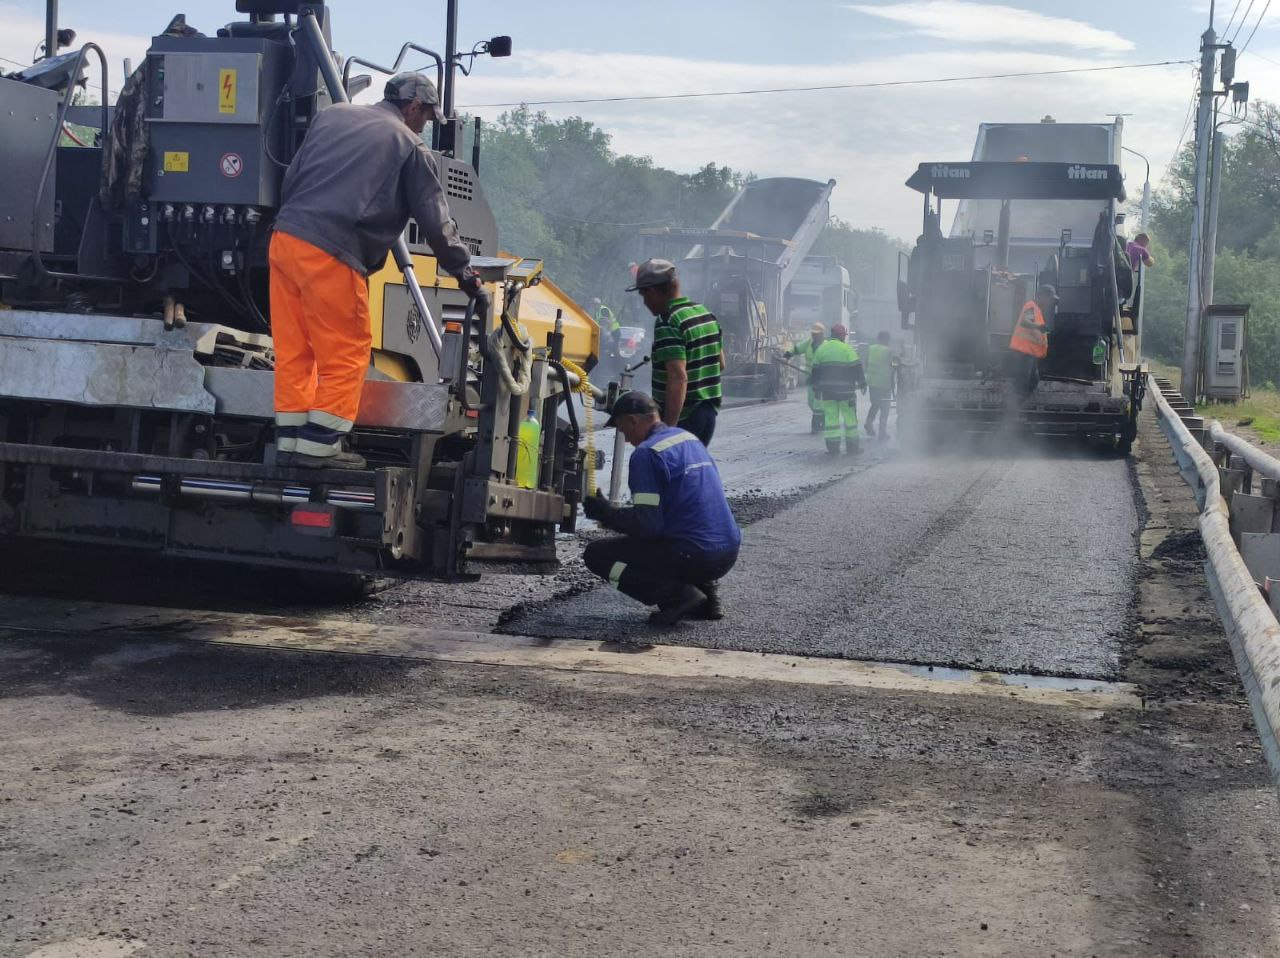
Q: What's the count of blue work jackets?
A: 1